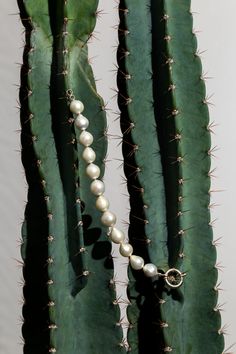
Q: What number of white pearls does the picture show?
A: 12